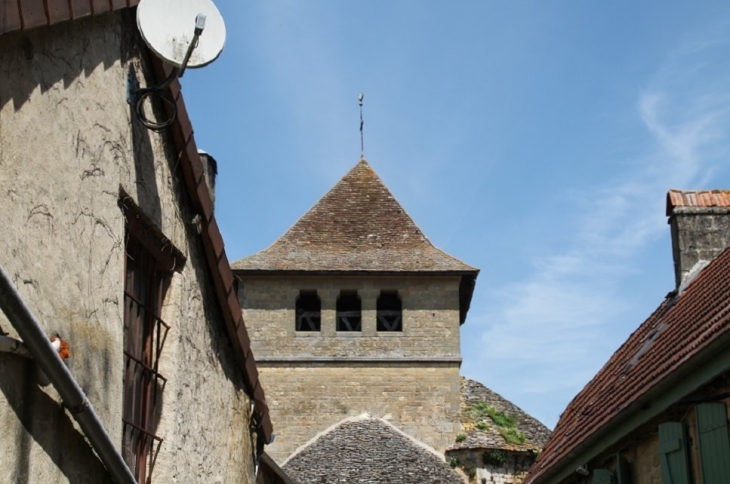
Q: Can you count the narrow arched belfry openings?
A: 3